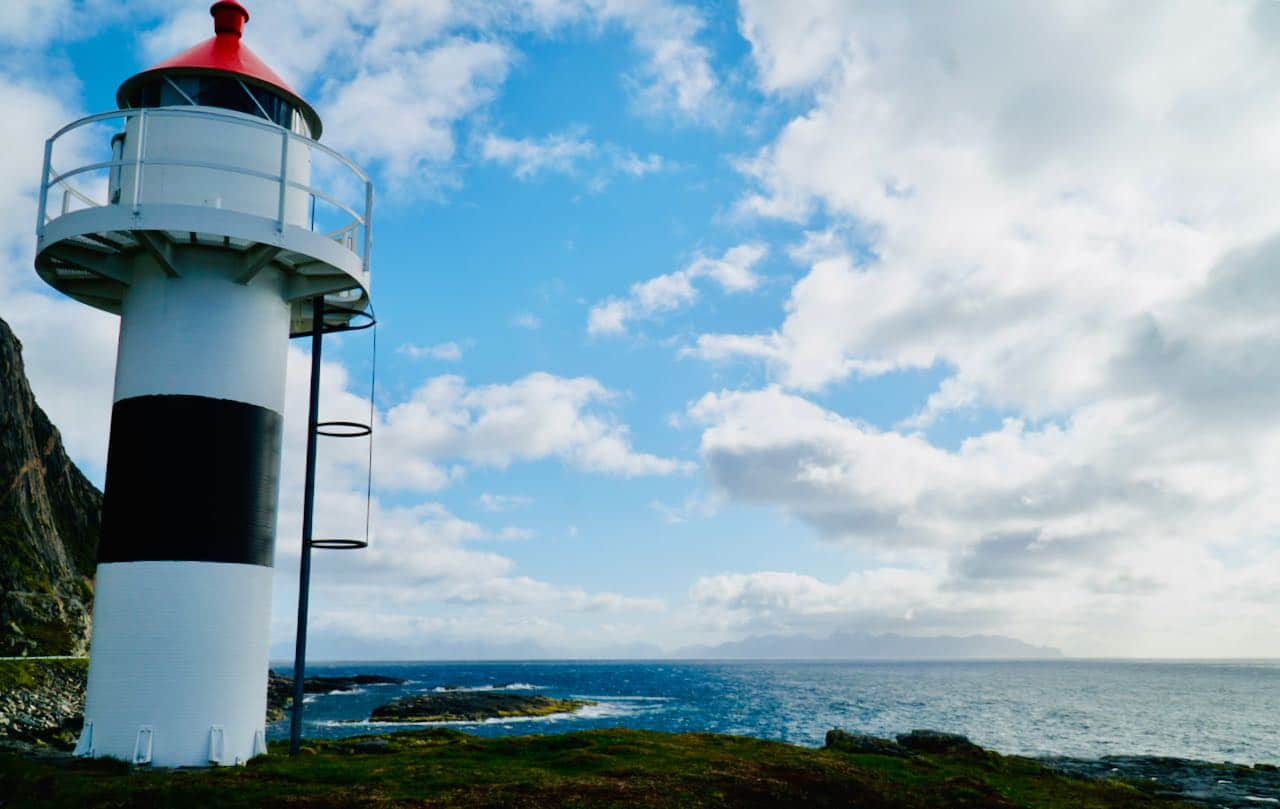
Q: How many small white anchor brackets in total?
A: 4